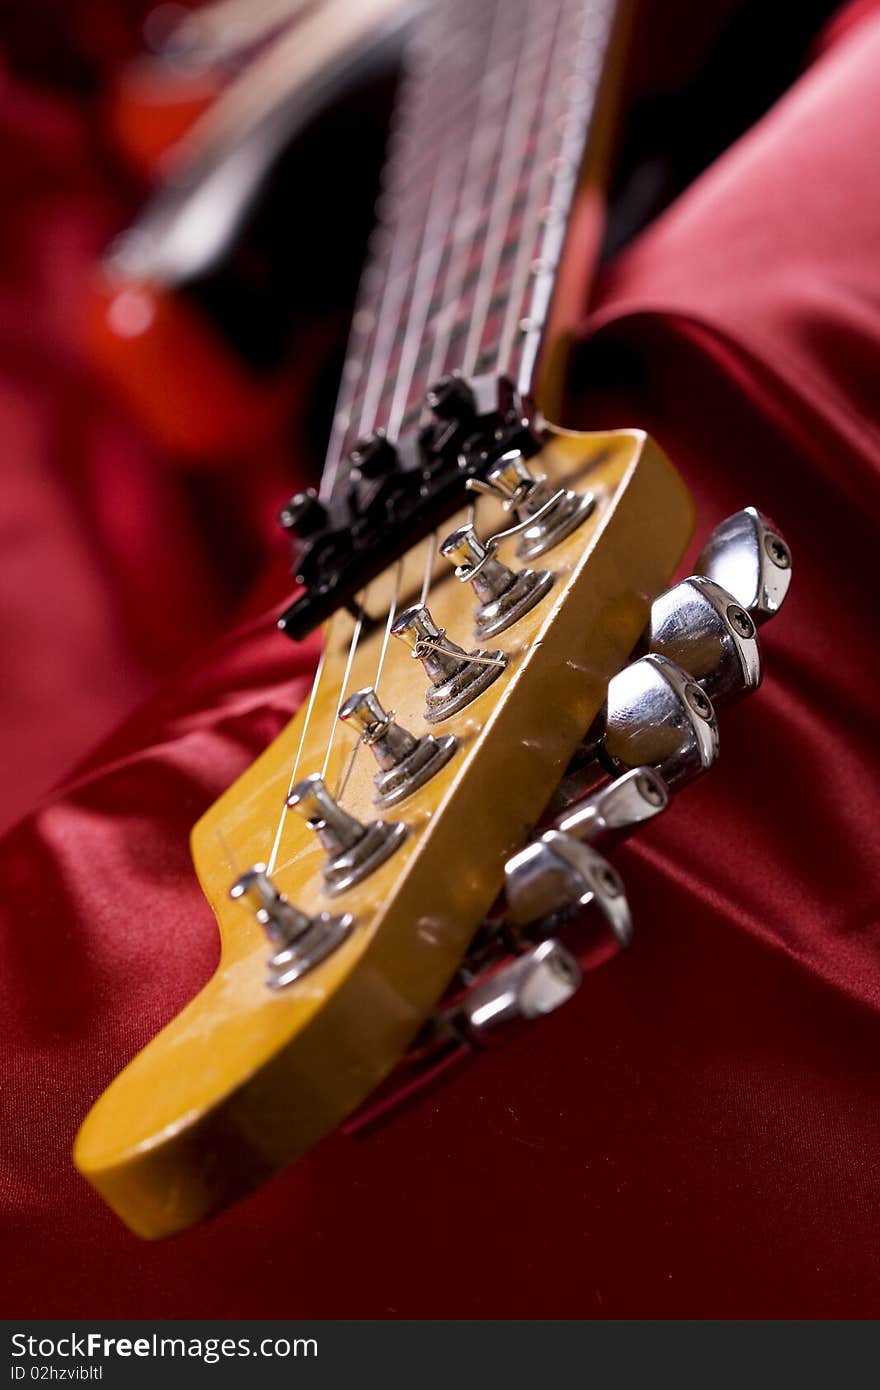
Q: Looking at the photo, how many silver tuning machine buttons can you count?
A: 6